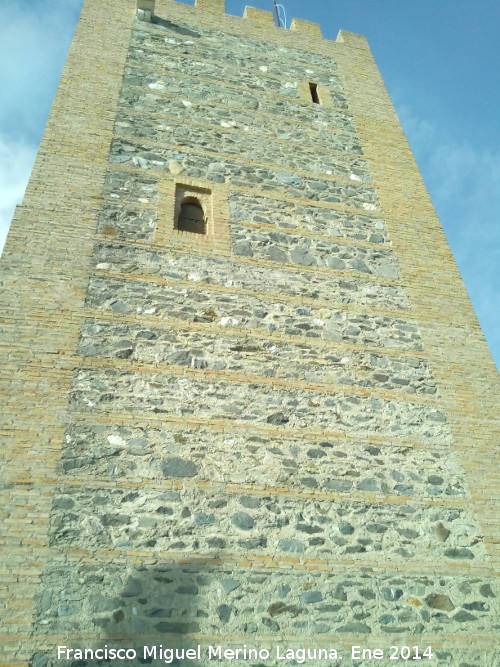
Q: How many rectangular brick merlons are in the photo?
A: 4